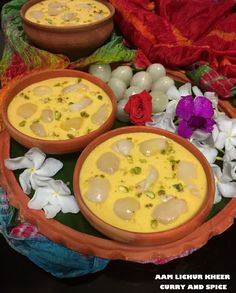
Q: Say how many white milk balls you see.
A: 9